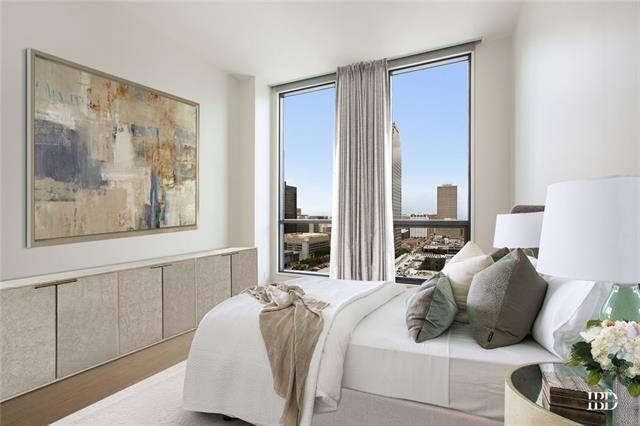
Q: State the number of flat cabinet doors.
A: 6